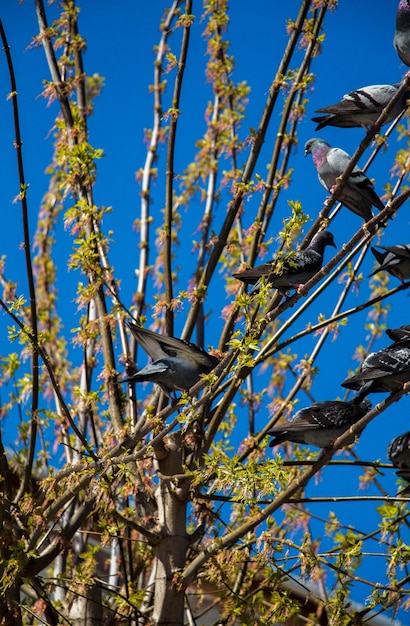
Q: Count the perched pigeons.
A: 10